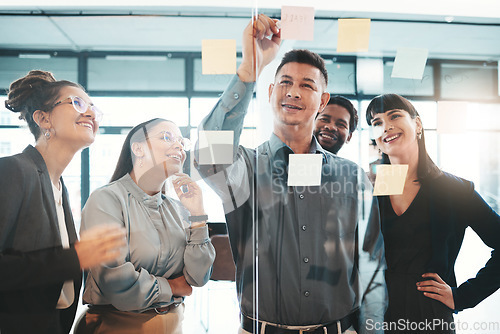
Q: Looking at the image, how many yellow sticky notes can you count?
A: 3